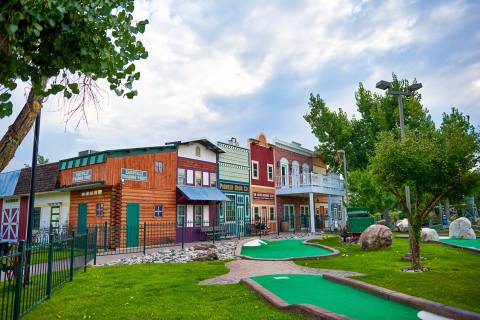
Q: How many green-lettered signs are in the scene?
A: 2